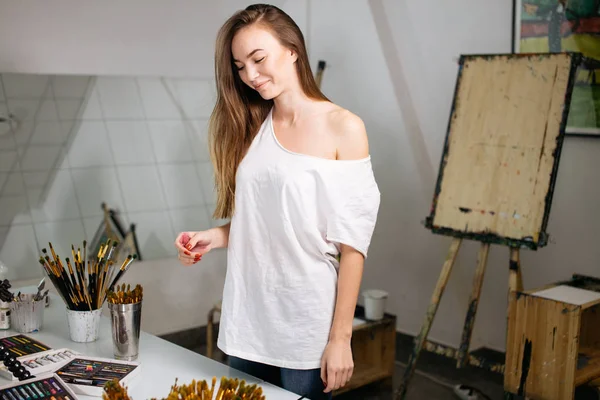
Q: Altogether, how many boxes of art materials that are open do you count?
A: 4